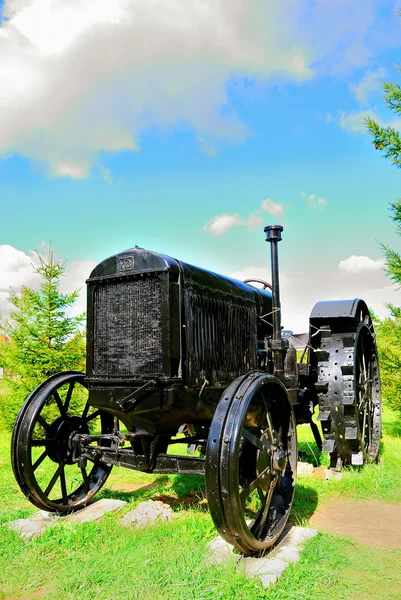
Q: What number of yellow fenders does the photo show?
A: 0